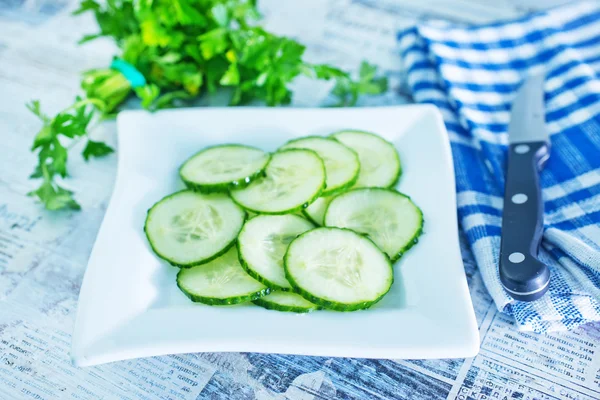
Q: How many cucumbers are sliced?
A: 11